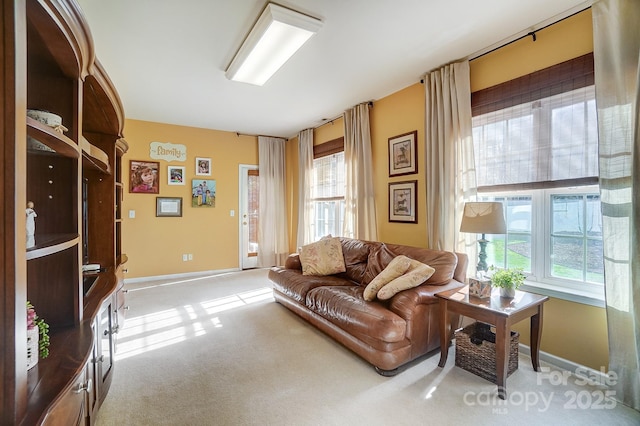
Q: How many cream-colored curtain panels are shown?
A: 5